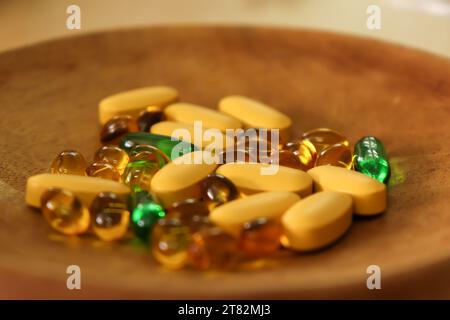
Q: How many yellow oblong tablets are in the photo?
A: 10